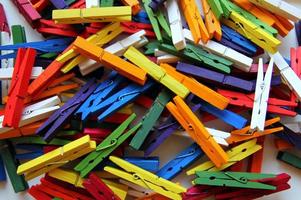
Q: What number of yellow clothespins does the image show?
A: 8